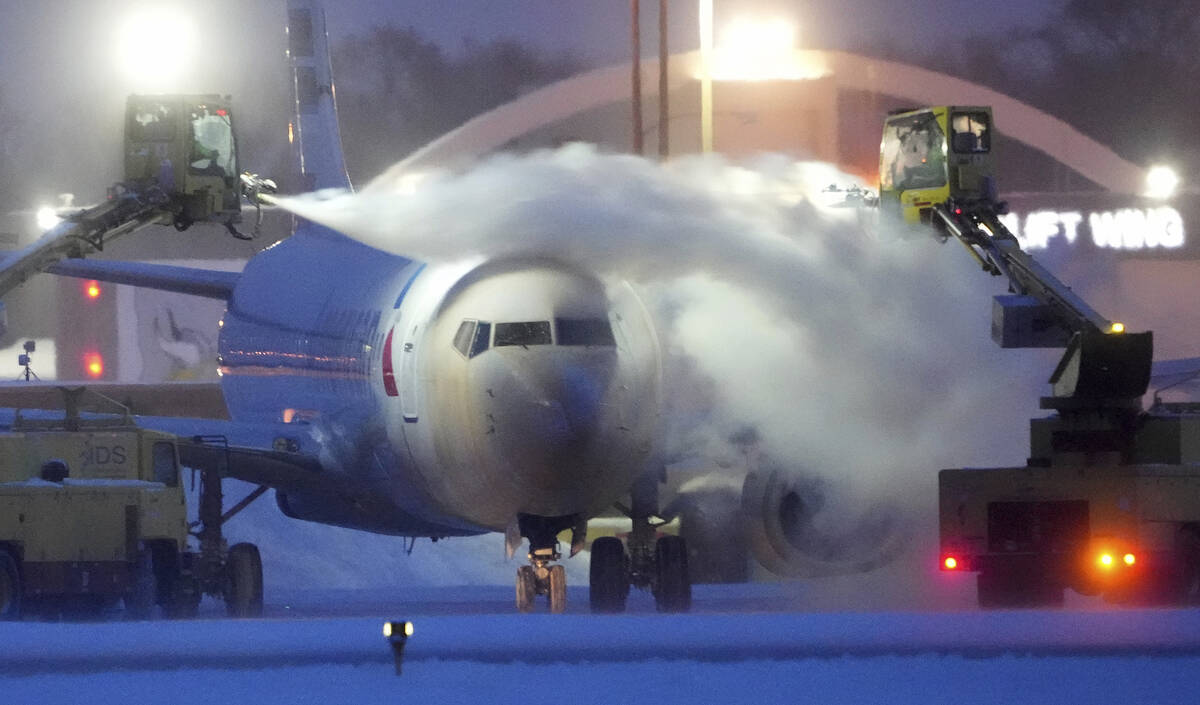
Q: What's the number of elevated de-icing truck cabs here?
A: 2